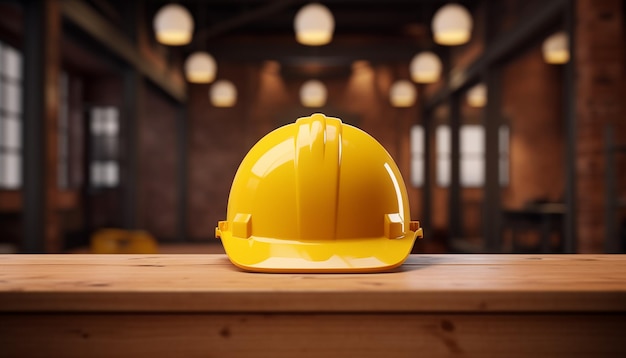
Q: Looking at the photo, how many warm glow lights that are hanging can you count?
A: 10